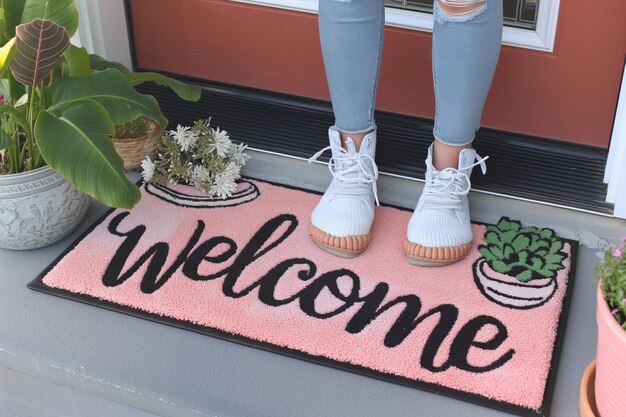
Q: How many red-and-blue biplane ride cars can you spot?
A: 0